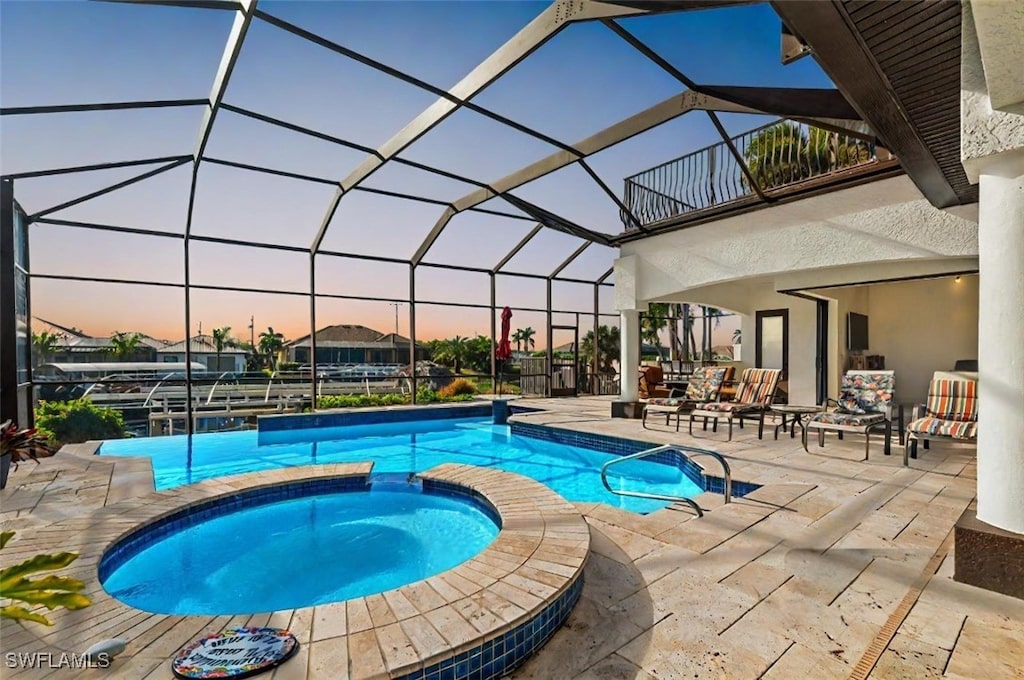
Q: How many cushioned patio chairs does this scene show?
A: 4